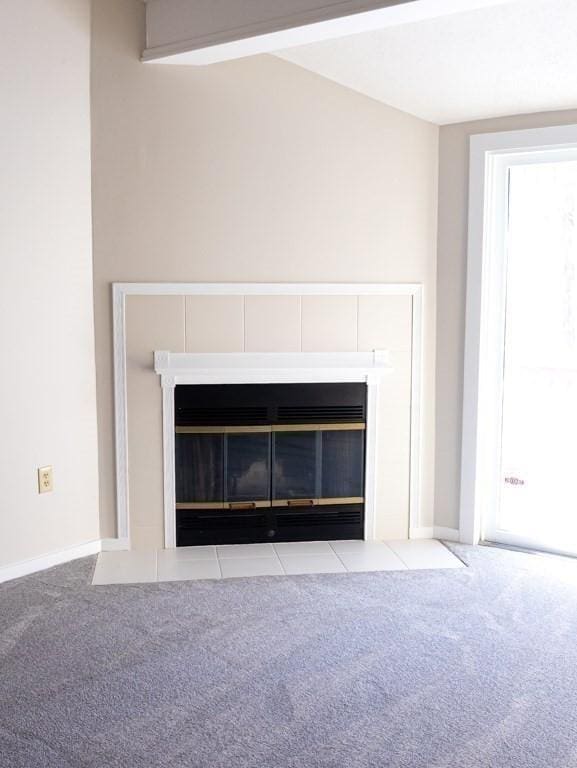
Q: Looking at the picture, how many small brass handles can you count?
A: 2